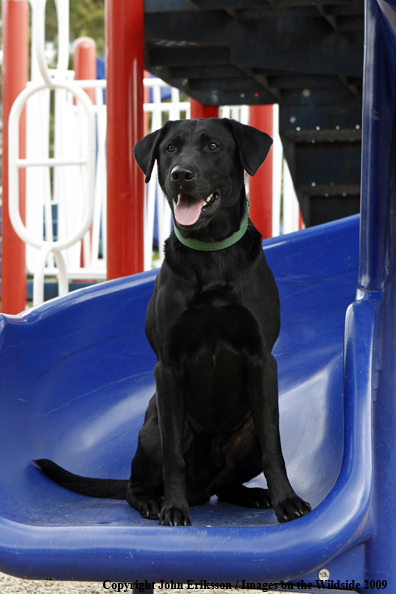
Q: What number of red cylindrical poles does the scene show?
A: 5